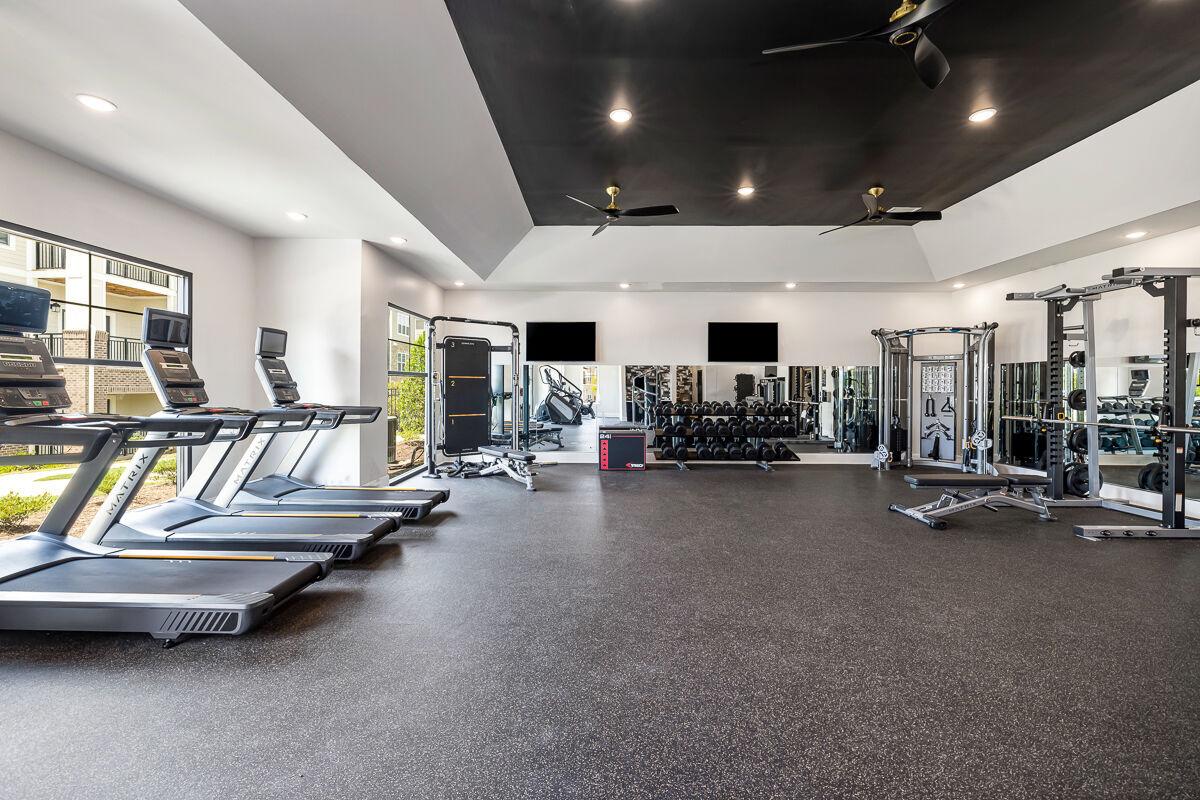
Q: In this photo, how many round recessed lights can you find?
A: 11